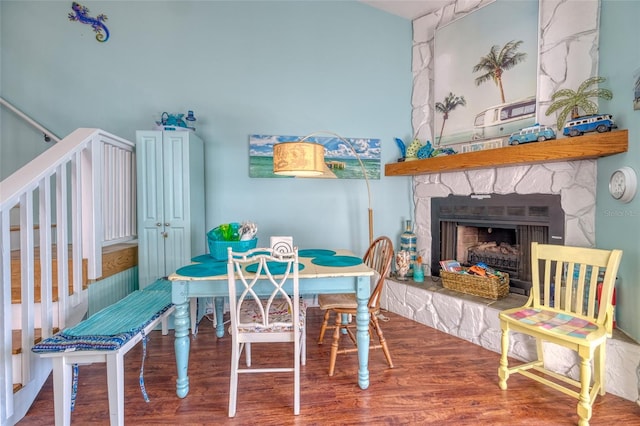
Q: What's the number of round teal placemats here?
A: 6